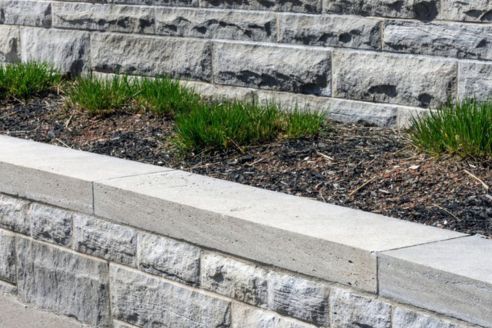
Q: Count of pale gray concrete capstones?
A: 3